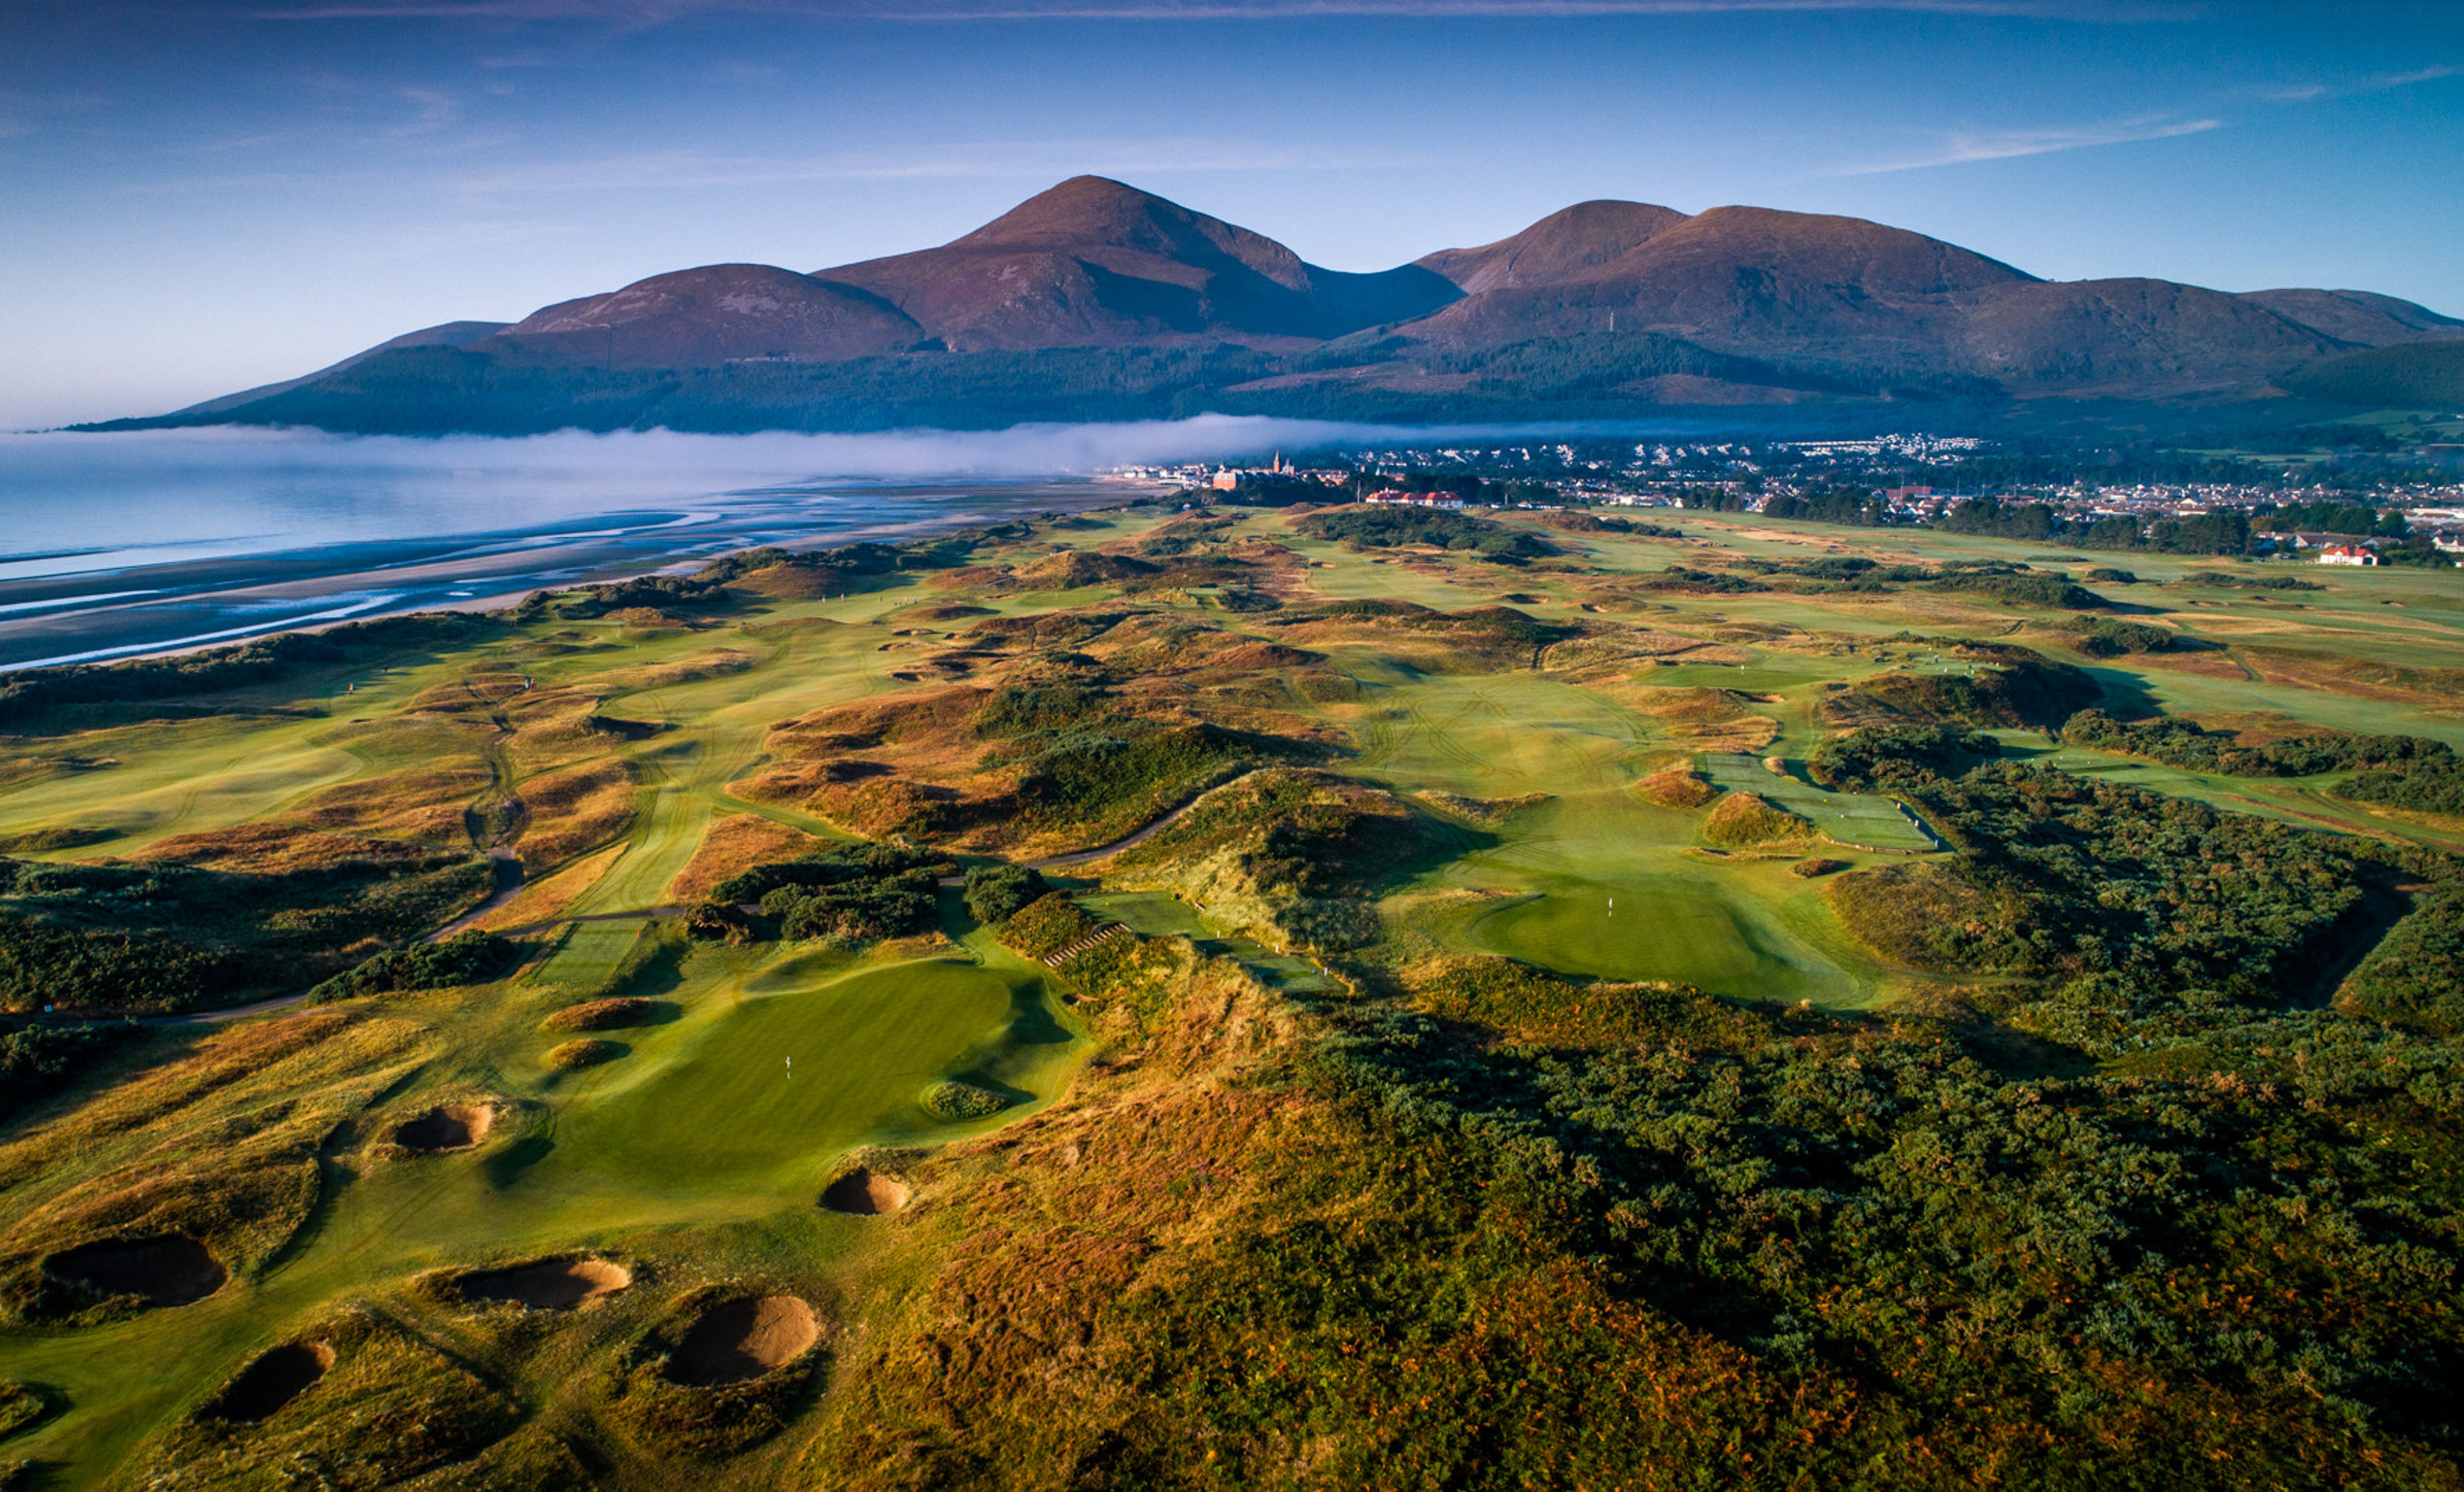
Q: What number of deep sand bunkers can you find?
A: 6